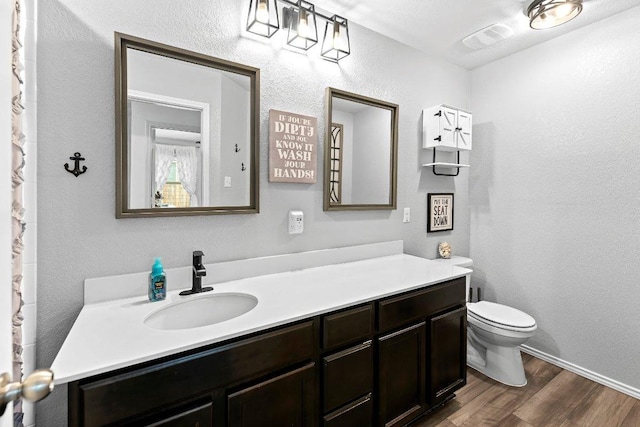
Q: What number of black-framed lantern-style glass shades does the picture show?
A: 3